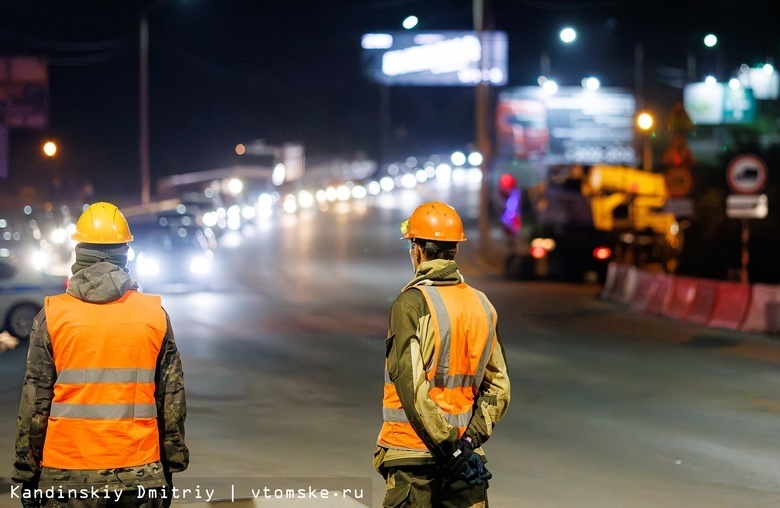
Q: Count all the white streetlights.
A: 3